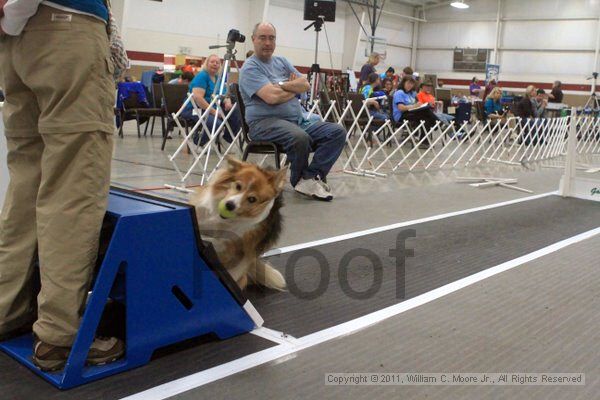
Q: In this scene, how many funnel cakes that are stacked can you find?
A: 0